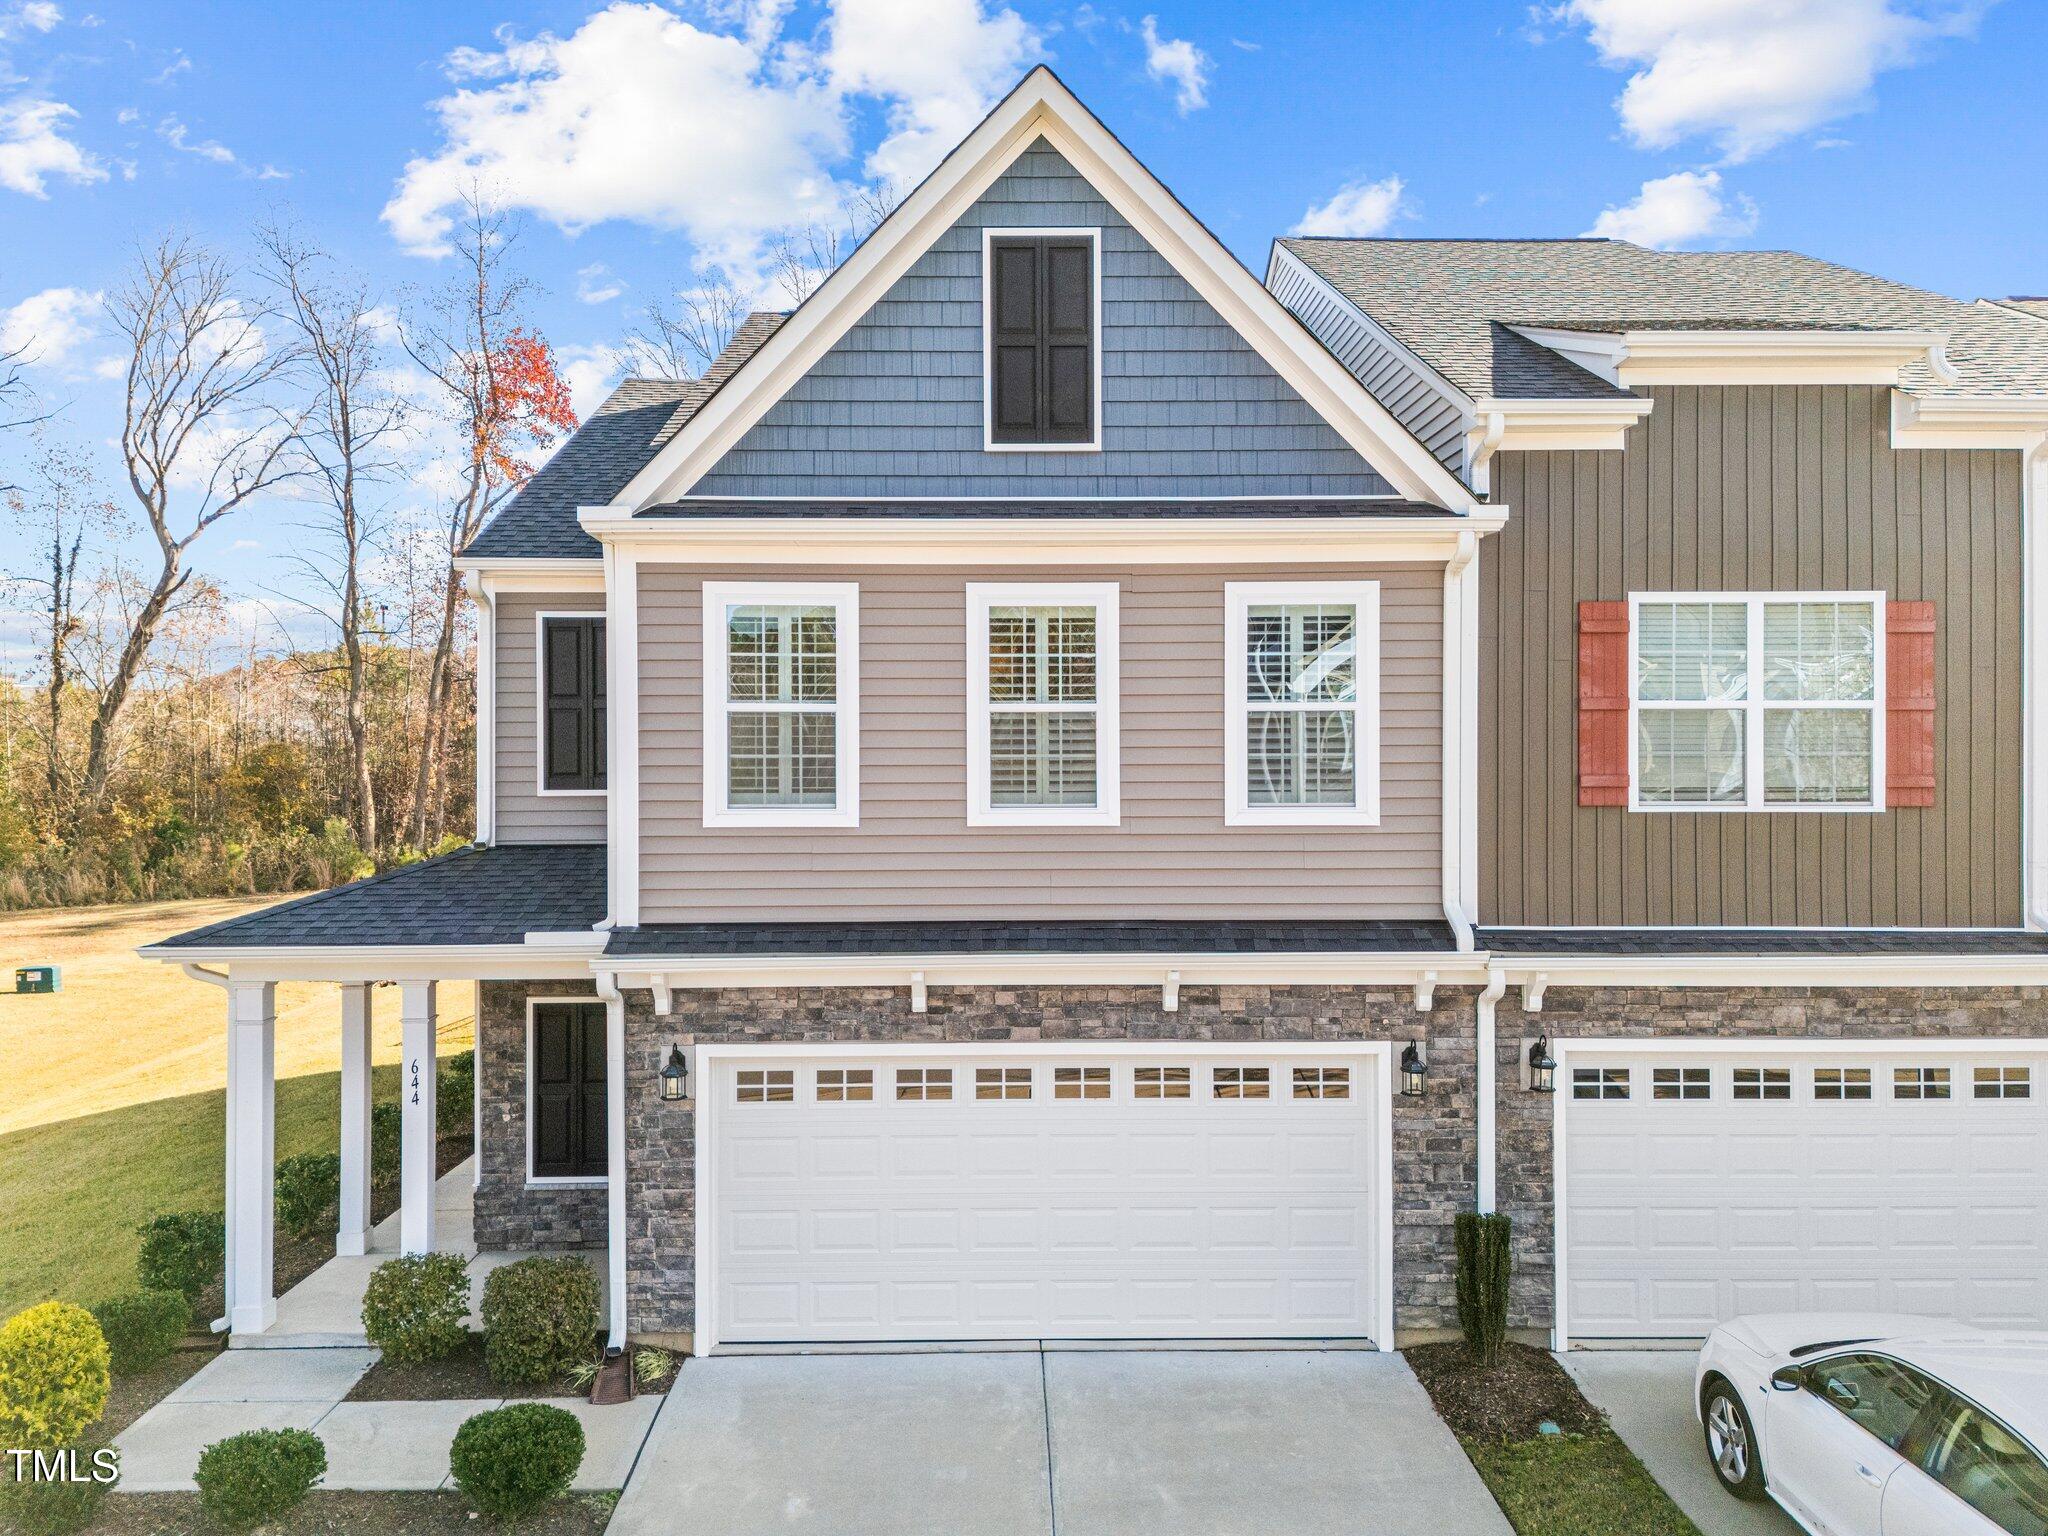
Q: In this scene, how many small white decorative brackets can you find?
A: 5